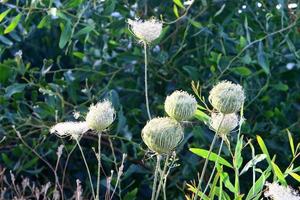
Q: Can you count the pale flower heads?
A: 8